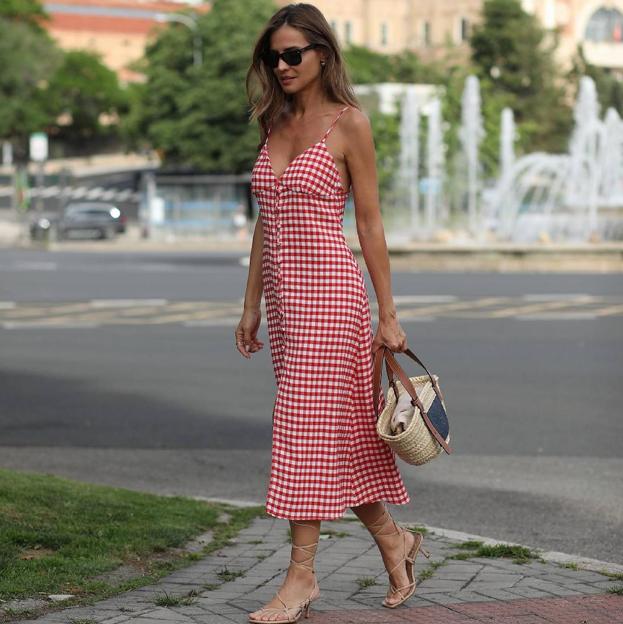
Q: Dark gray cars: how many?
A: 1